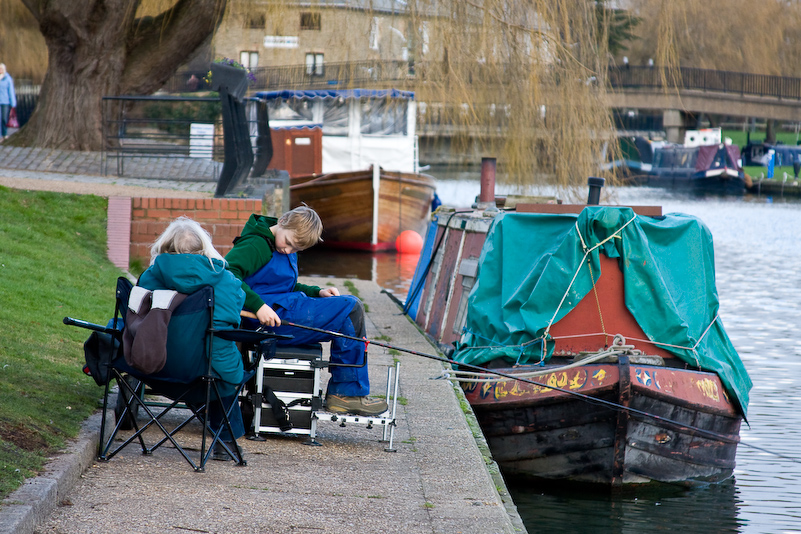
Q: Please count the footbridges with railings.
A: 1